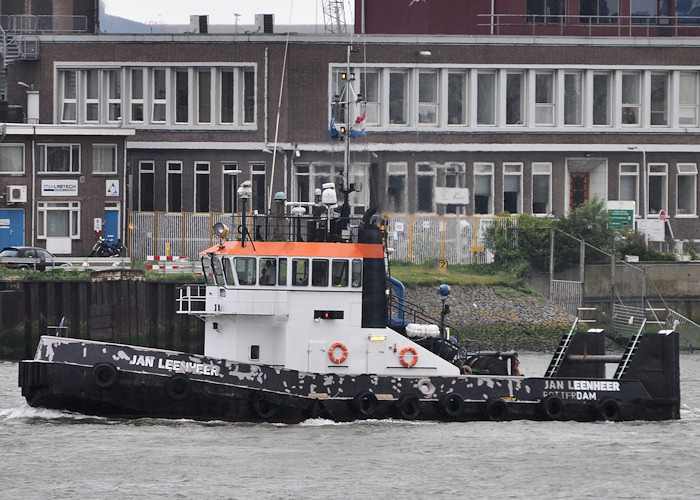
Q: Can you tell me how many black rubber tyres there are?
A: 9